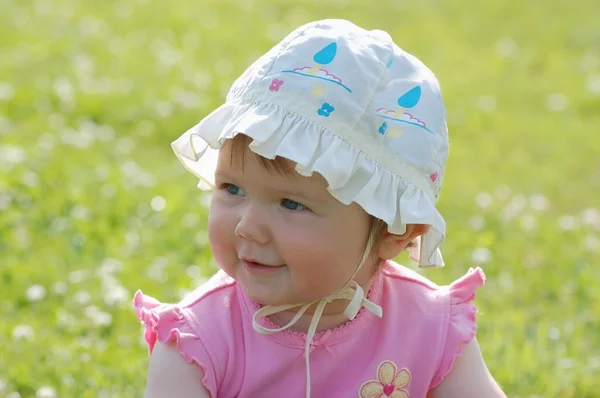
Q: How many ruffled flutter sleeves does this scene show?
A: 2